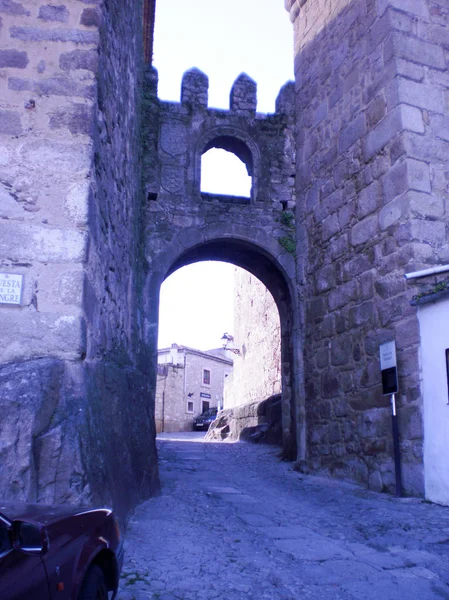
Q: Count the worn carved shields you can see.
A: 2